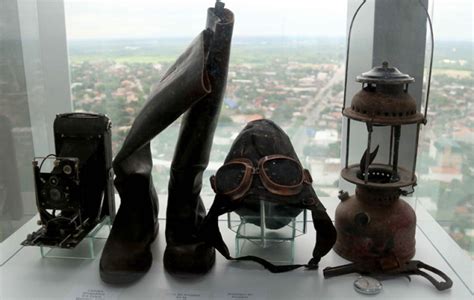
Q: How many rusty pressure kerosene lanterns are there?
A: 1